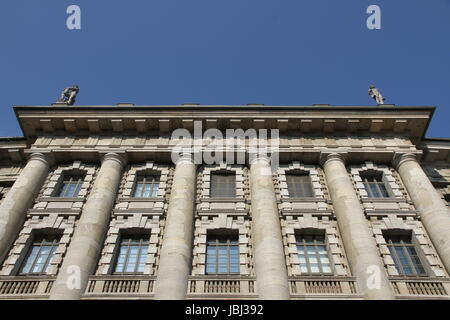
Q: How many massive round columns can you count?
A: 6